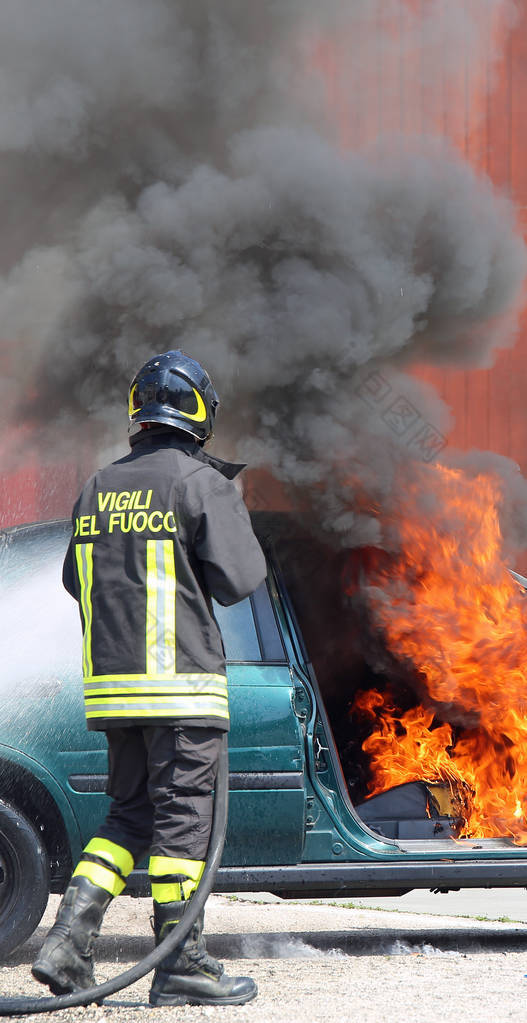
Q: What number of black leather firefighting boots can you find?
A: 2